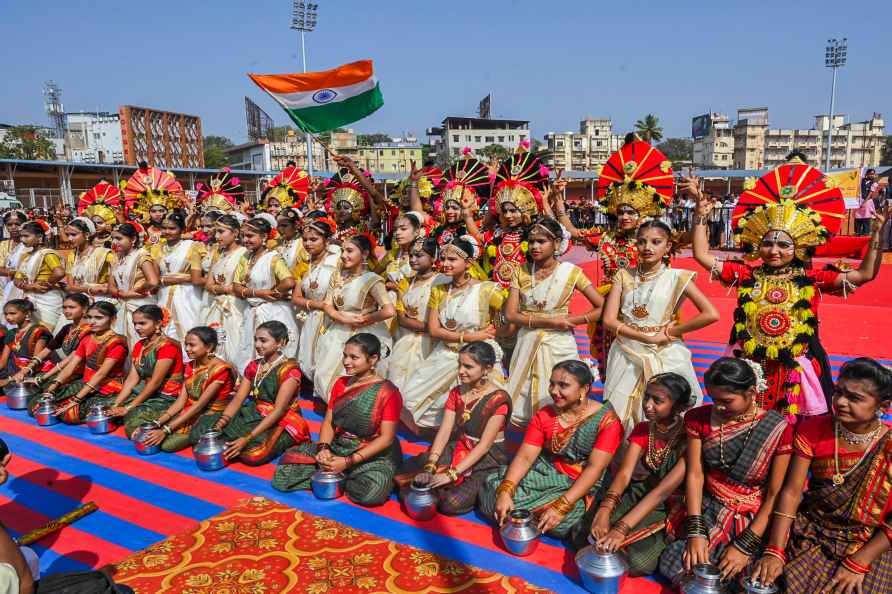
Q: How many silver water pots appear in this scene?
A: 11